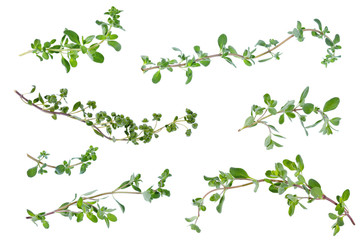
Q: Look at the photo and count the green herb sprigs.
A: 7